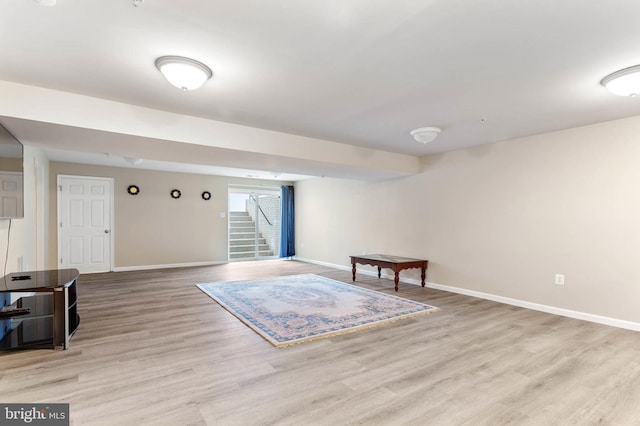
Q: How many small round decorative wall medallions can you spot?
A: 3